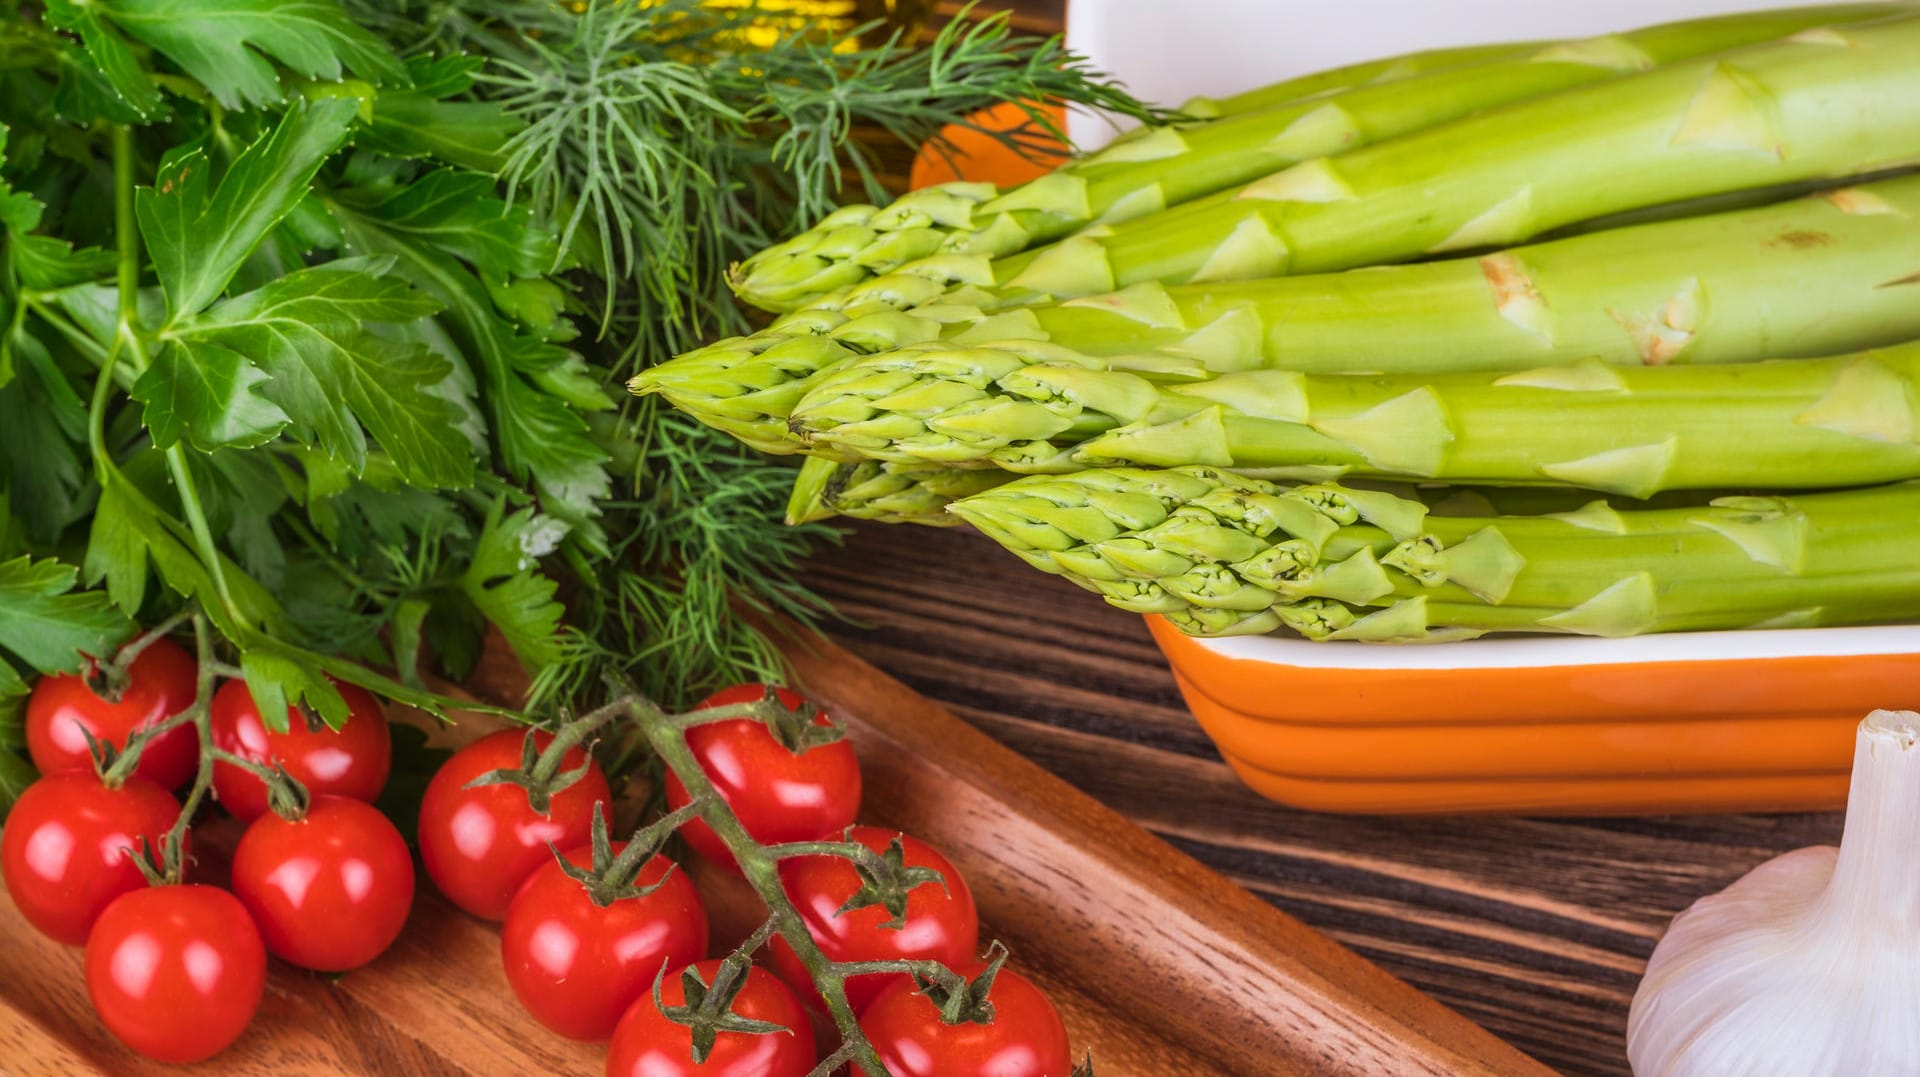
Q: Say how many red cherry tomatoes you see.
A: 11